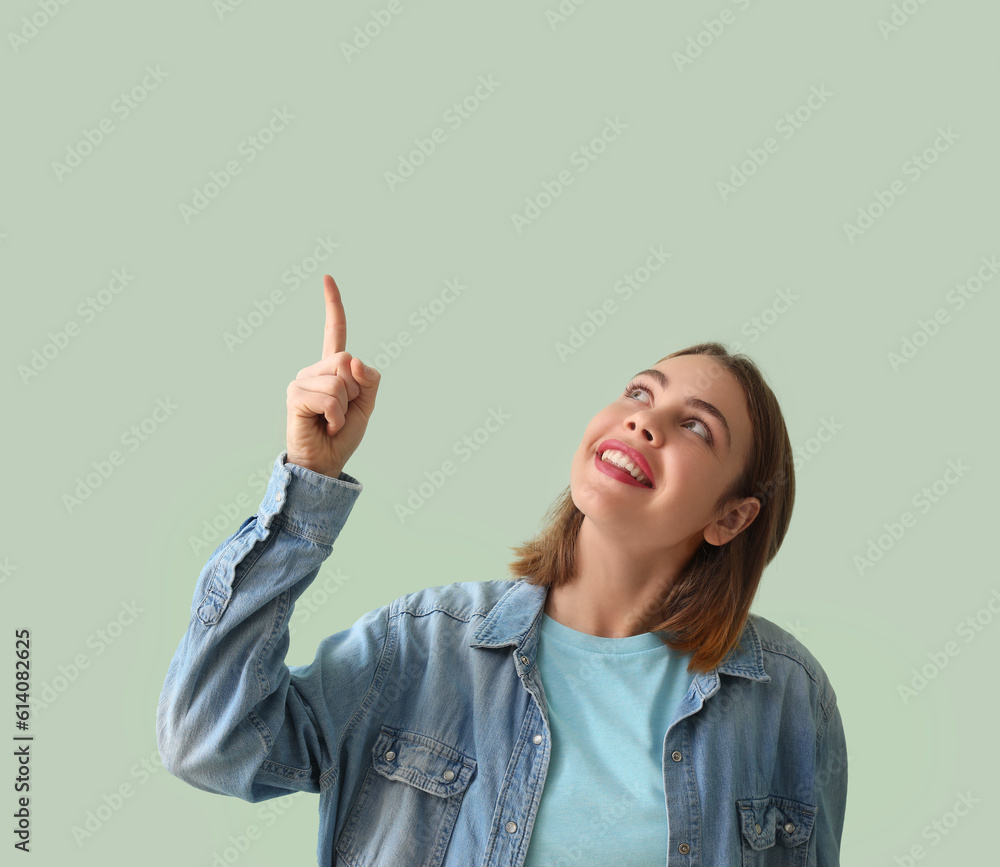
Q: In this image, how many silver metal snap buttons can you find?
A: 10